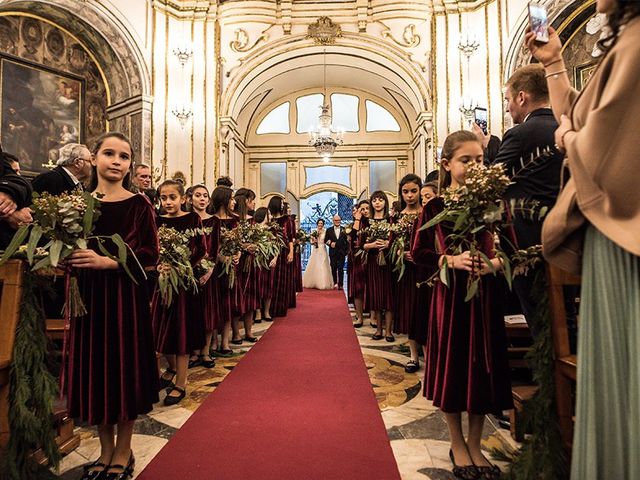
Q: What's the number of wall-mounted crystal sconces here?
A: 4